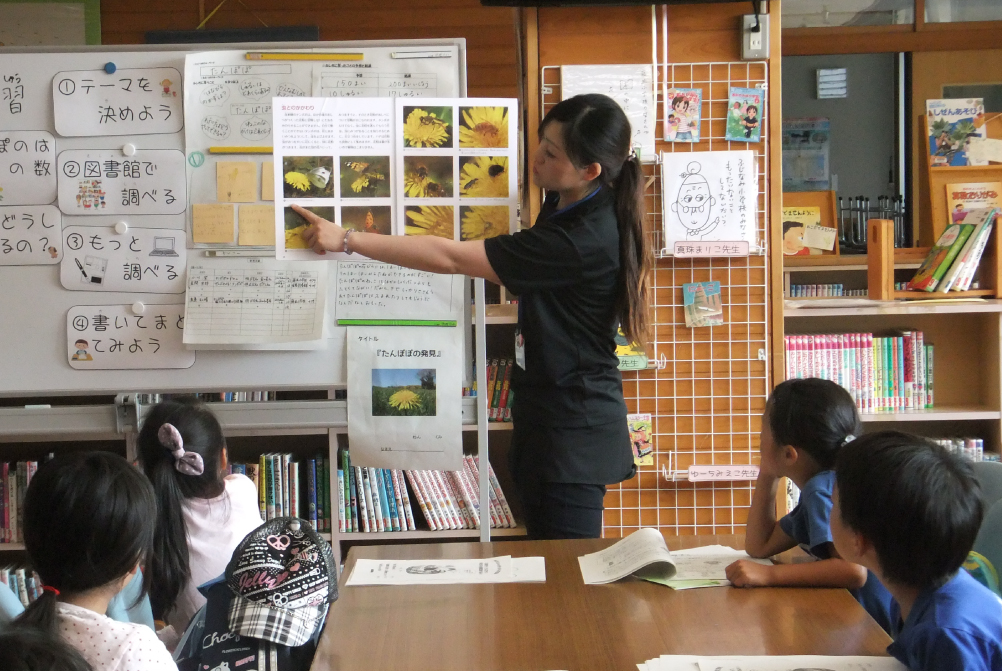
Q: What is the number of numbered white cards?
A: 4